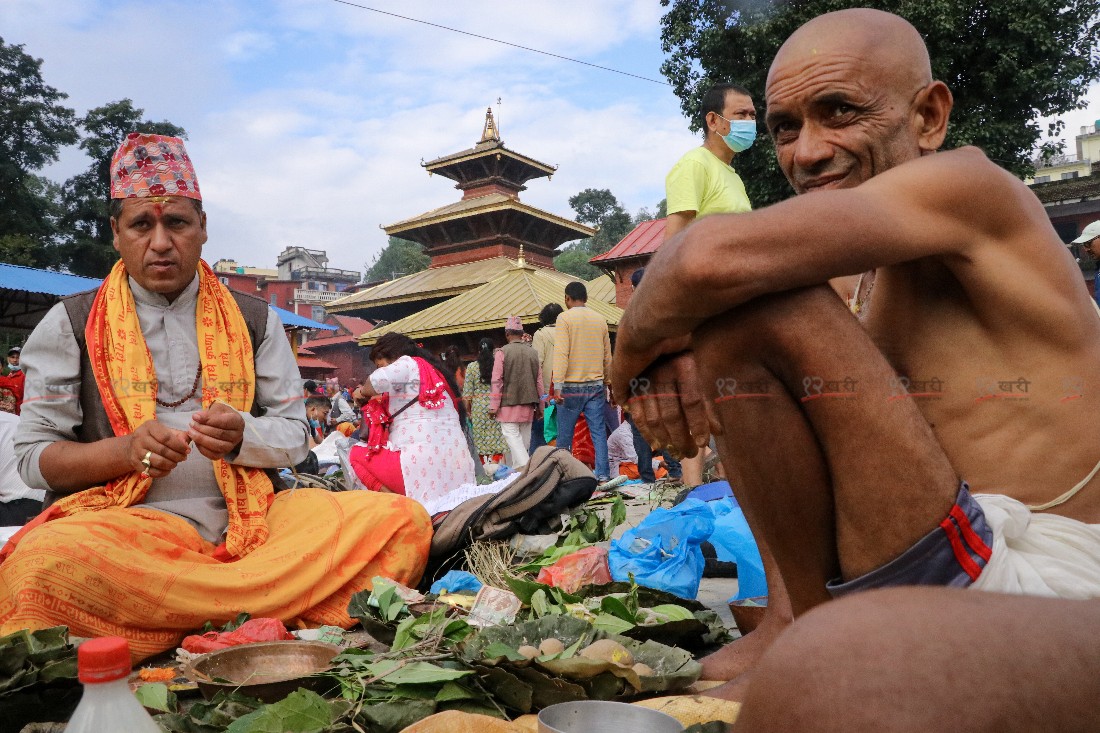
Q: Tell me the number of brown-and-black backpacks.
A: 1